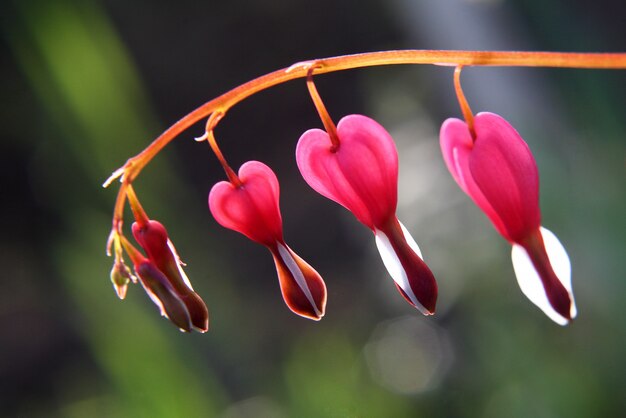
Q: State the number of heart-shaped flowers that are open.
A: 3